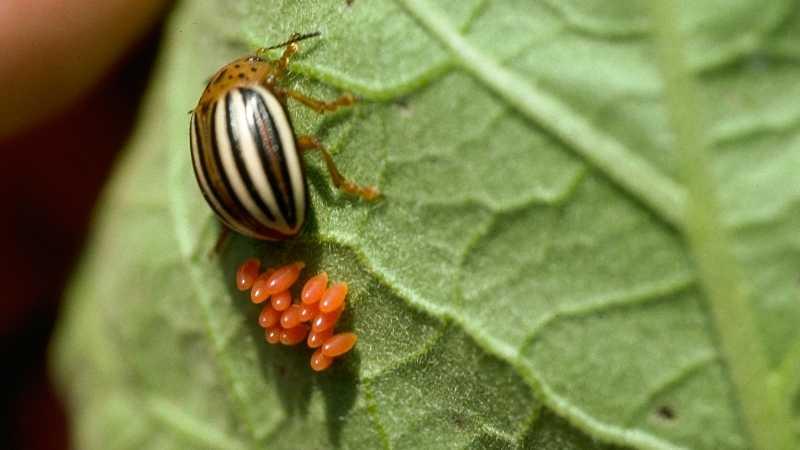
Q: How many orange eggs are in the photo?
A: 15